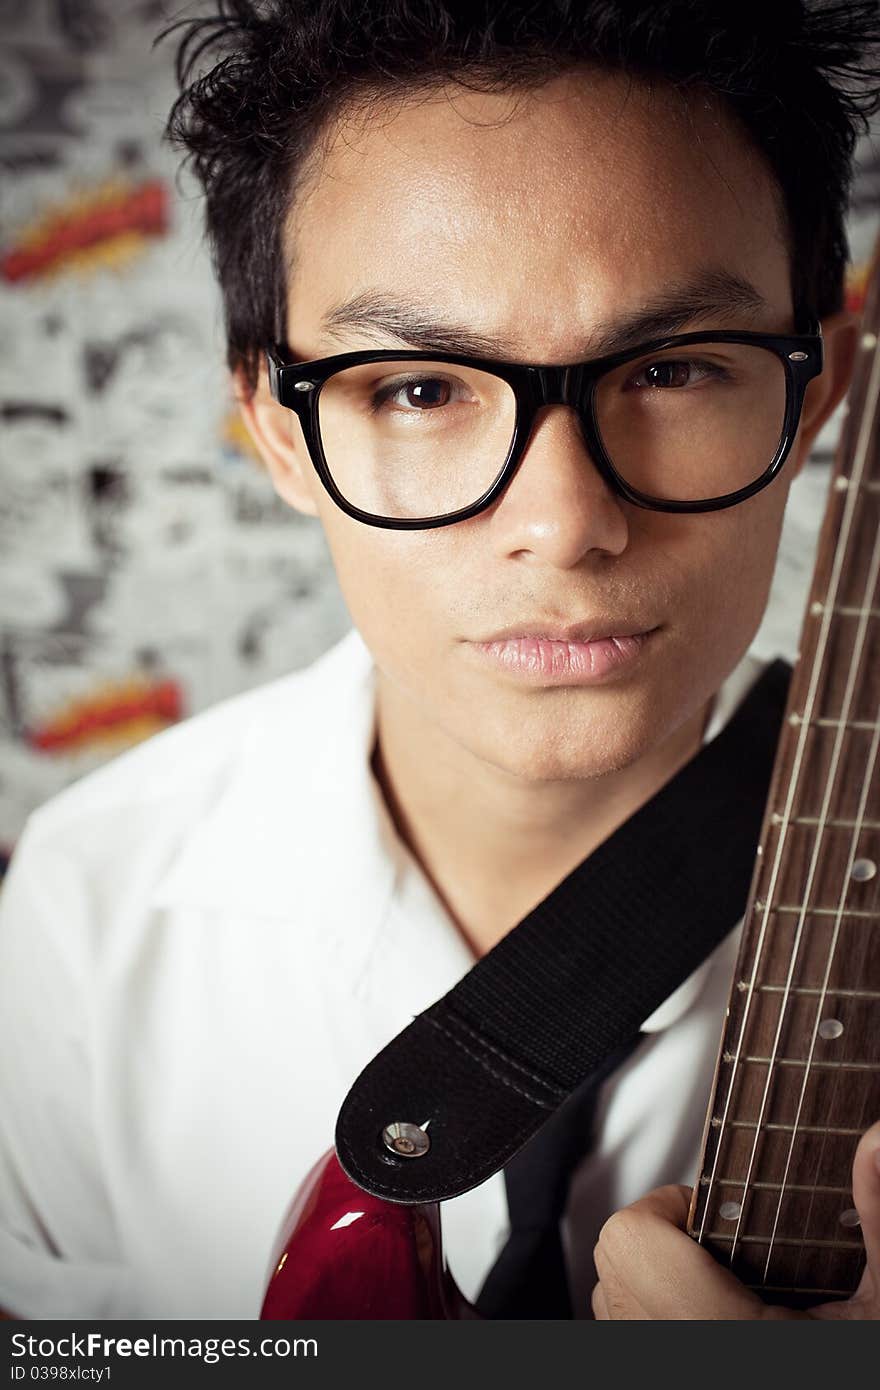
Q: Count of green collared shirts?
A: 0